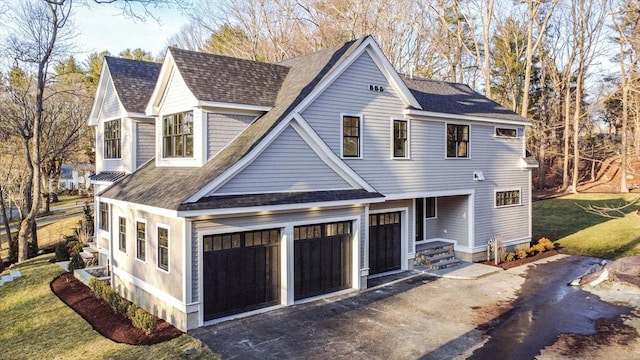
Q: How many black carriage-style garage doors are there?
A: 3